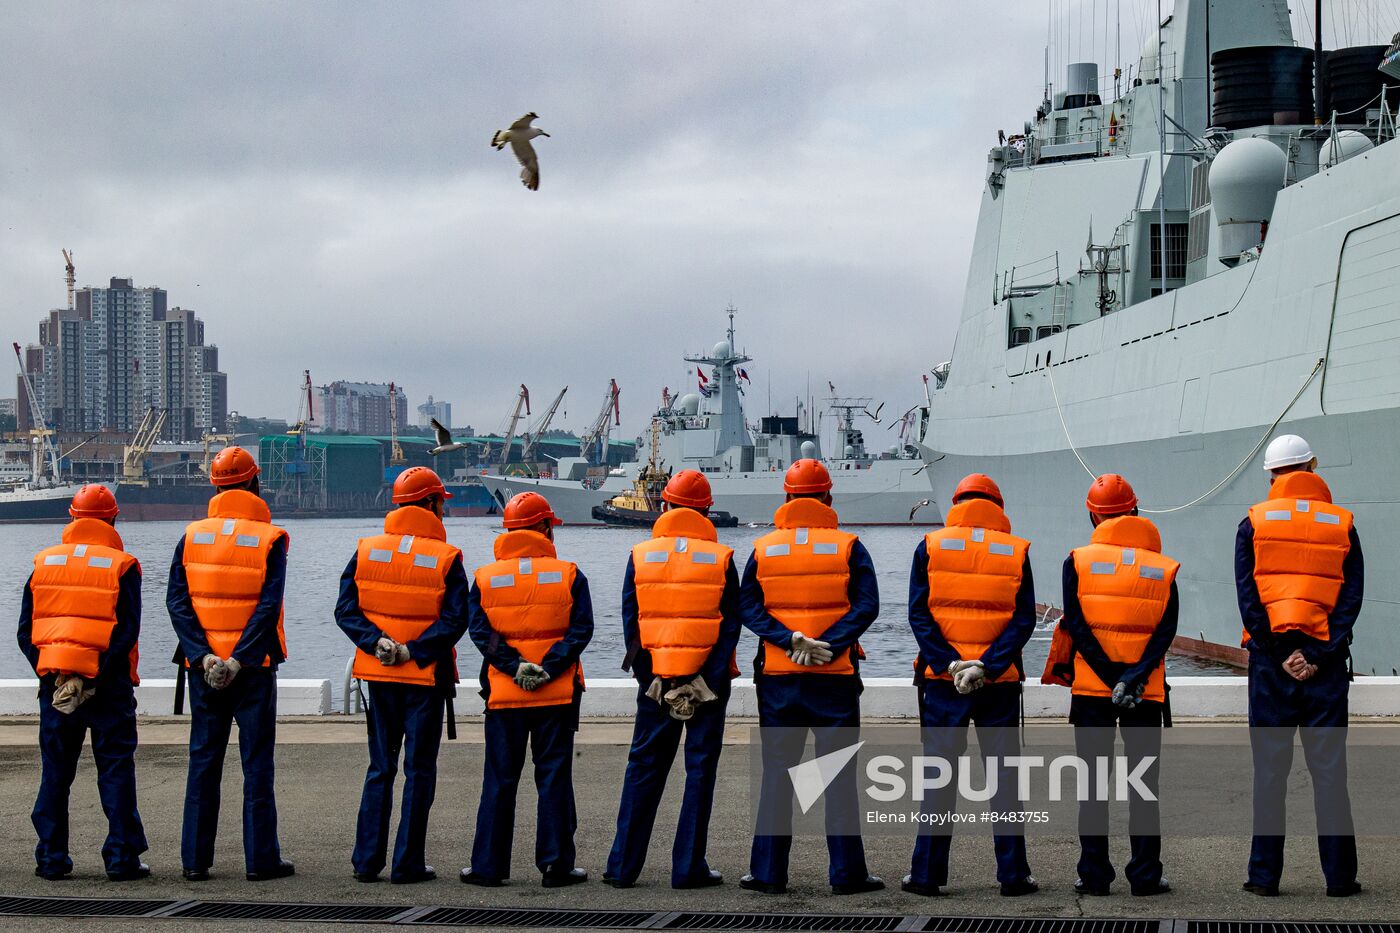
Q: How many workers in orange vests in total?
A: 9